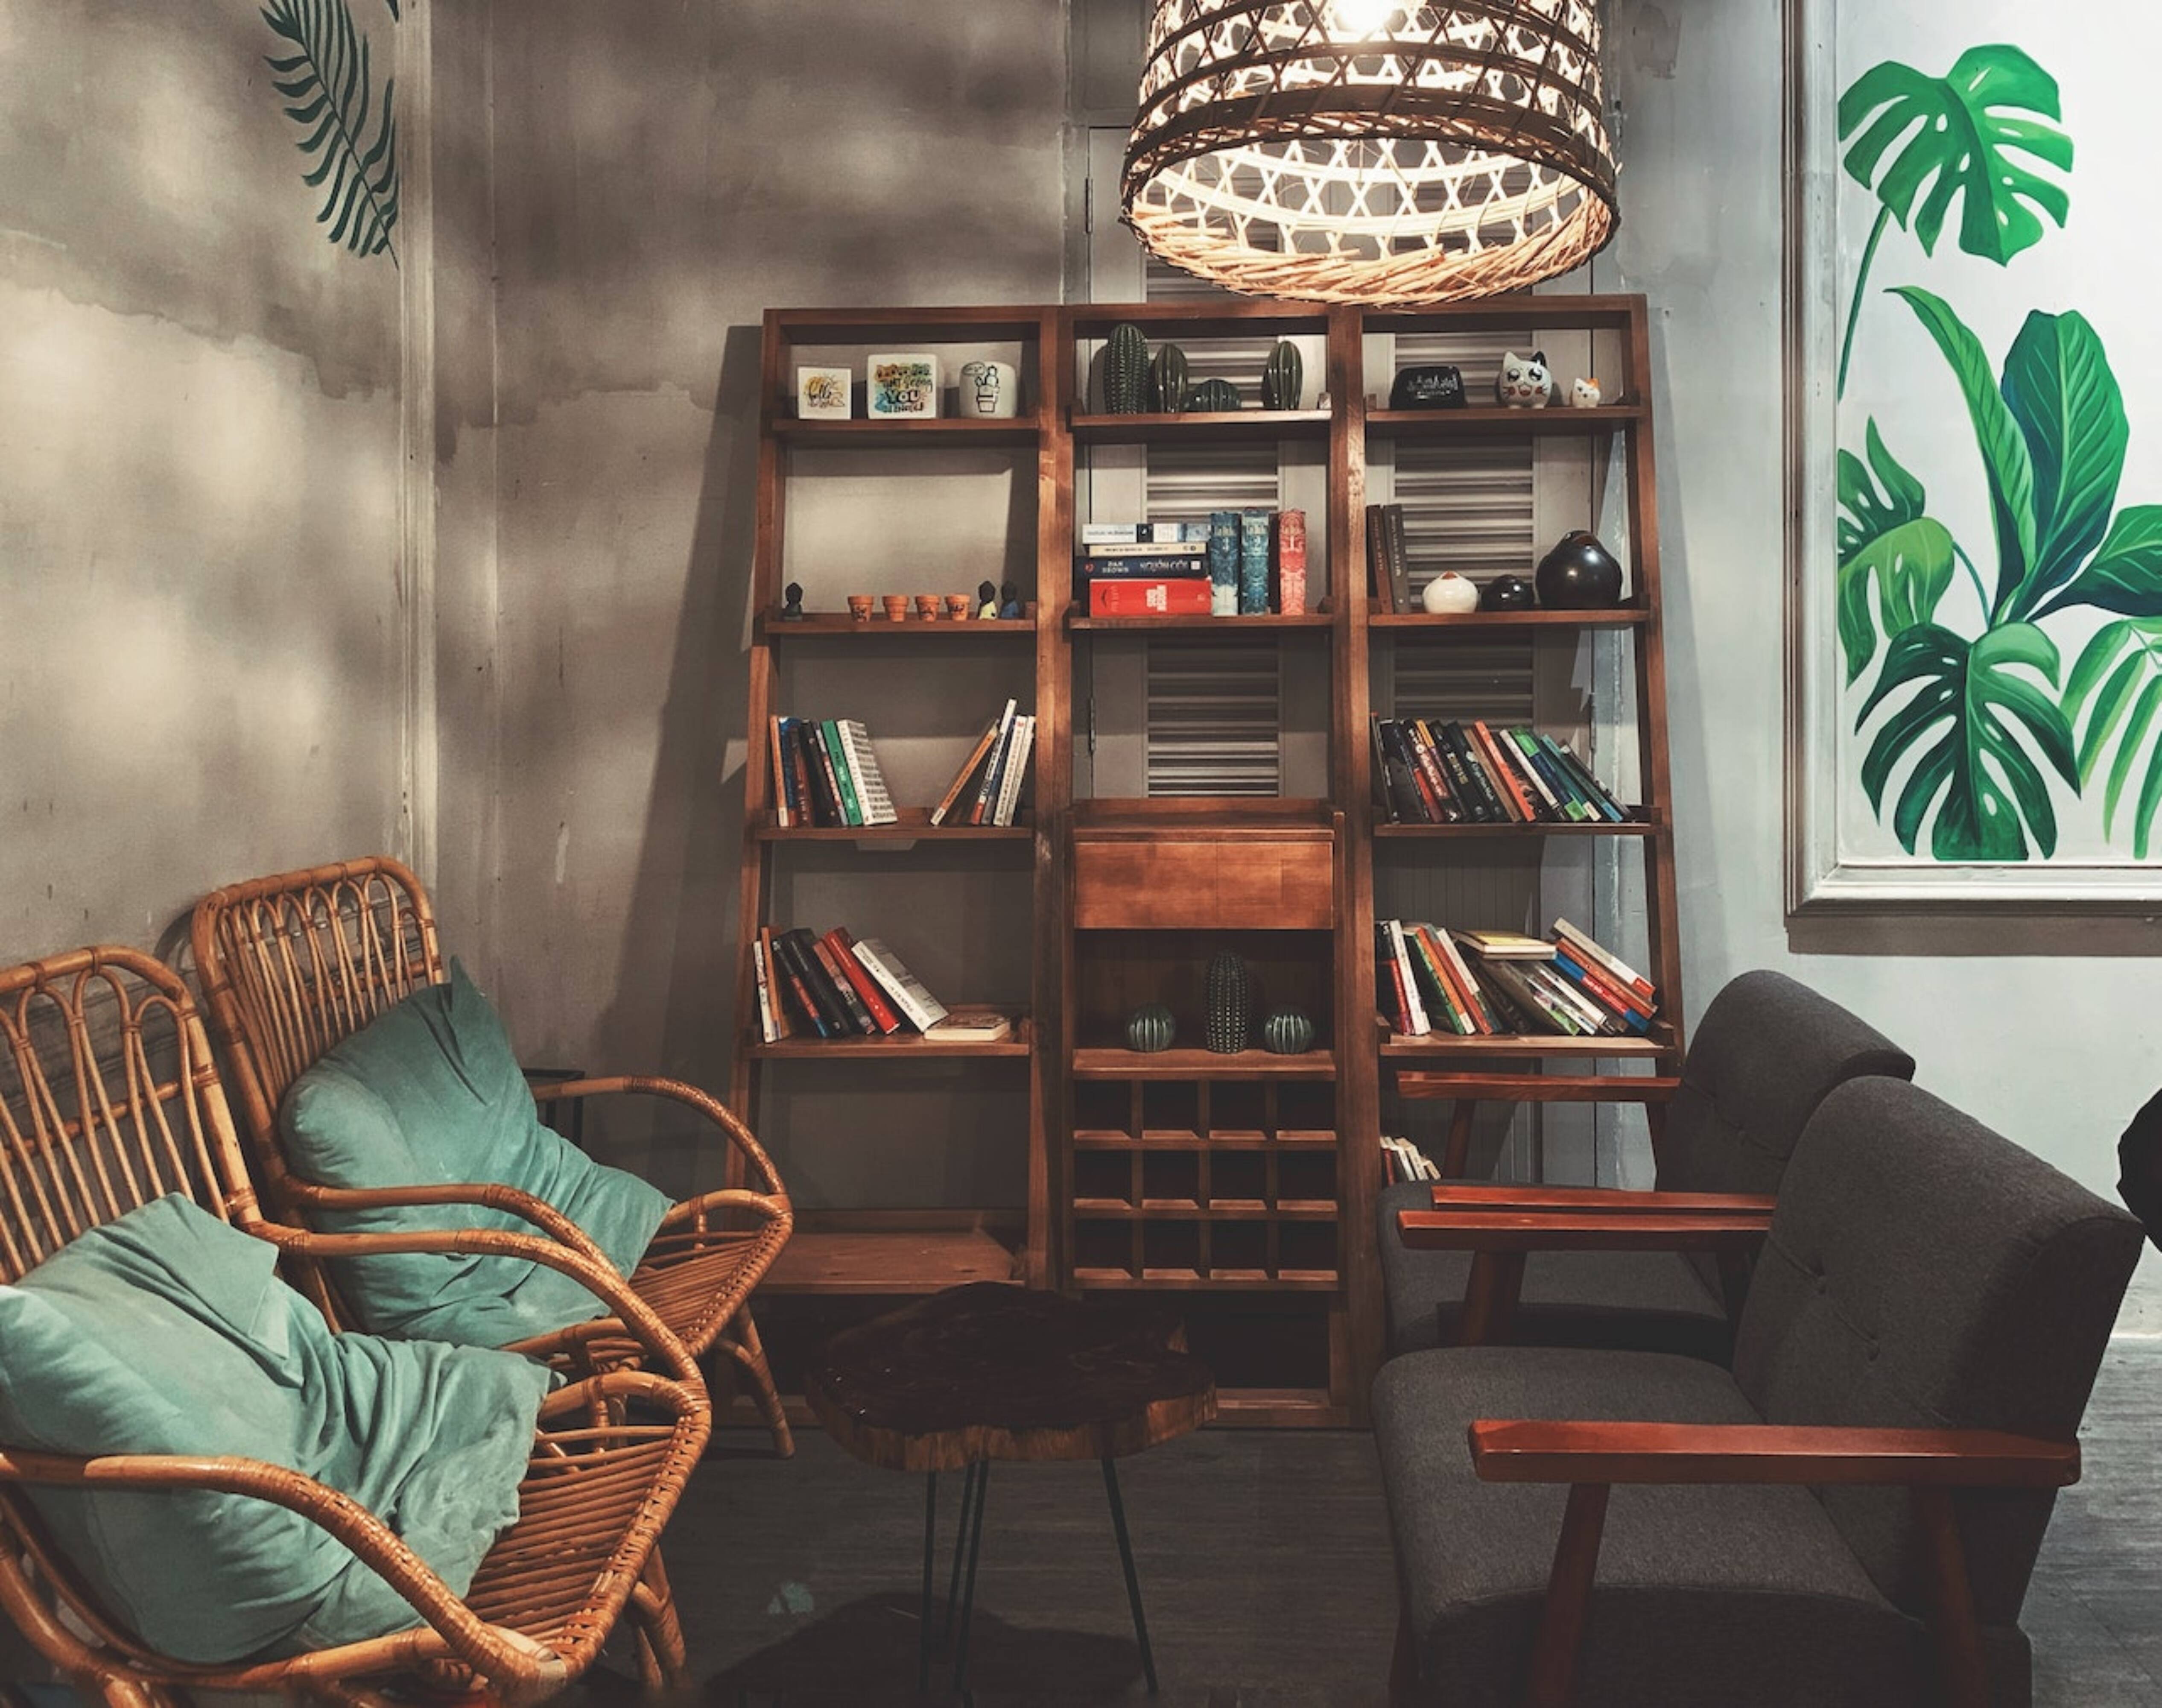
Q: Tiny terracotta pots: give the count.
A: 4